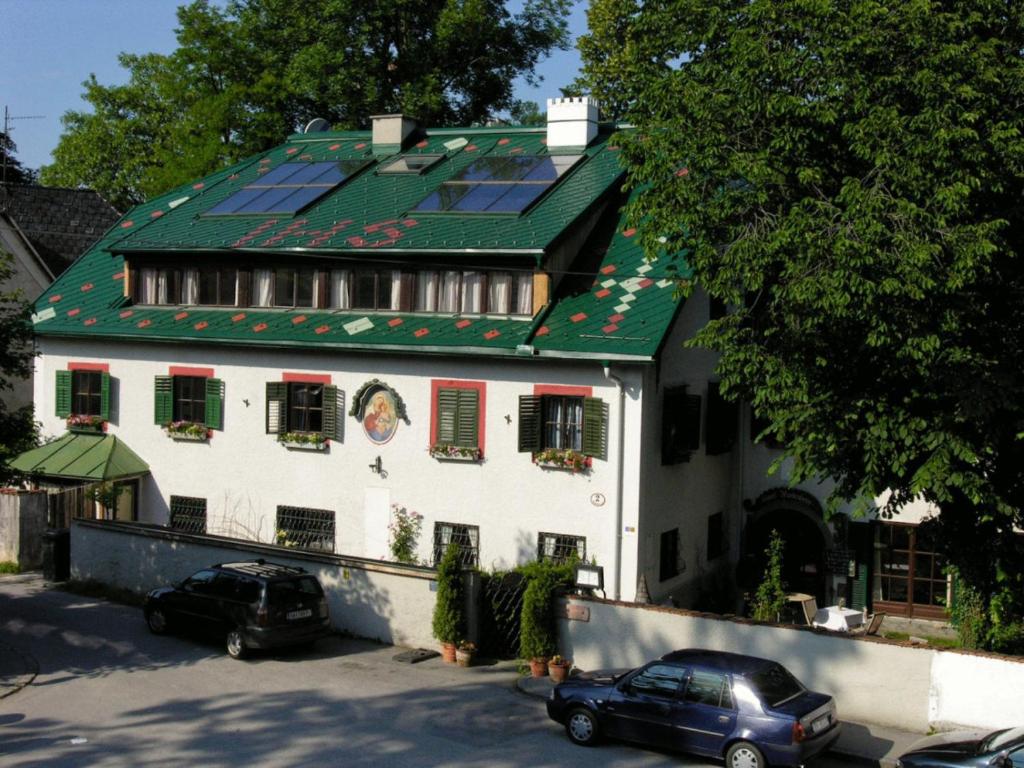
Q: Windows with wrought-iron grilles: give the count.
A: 4